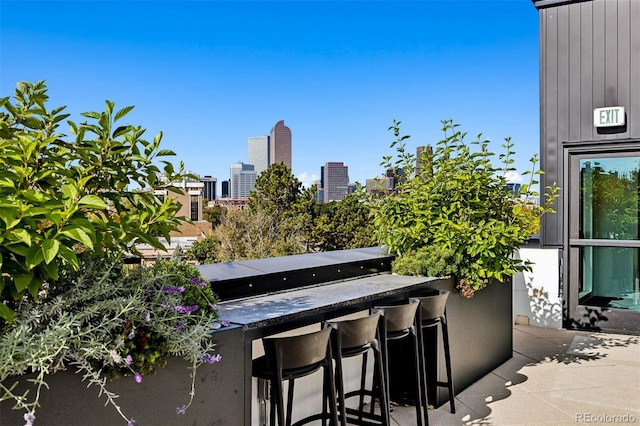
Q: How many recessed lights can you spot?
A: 6